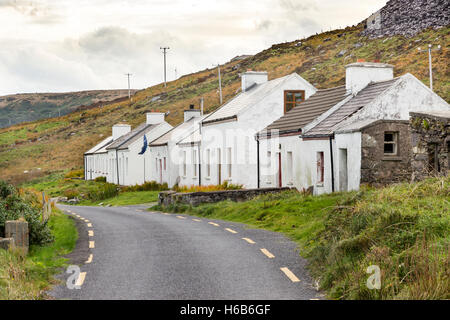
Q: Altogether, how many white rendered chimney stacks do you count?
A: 5